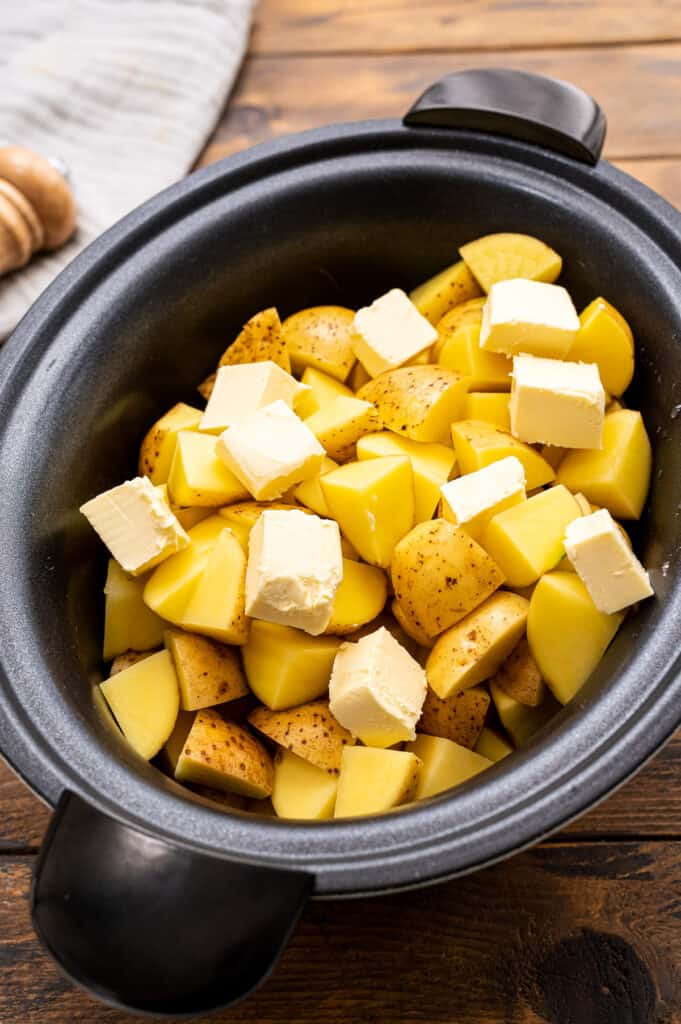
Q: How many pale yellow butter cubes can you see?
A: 10